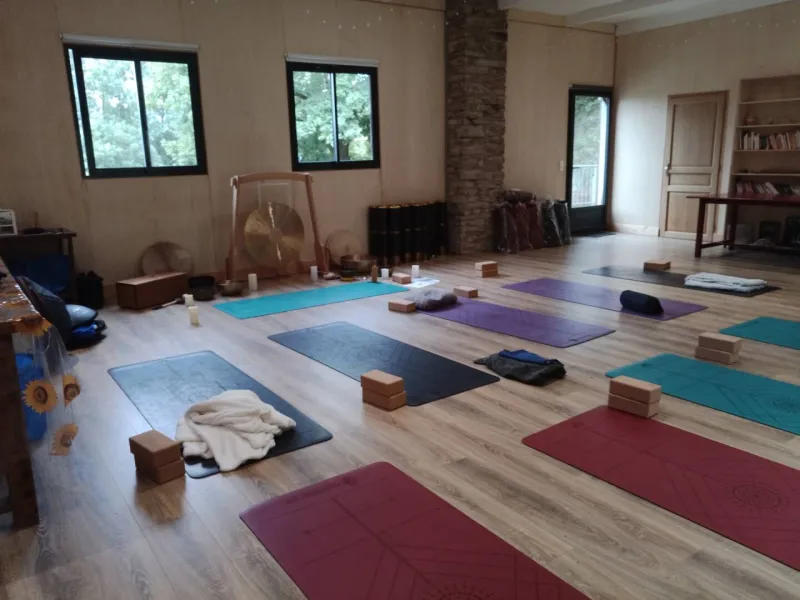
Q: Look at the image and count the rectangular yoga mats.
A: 10